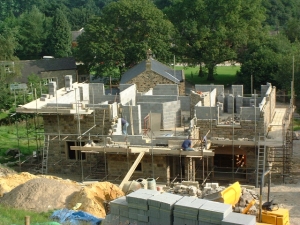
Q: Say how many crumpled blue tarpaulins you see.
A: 1